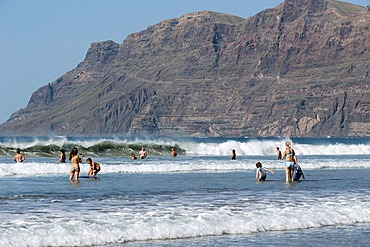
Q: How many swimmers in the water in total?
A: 12